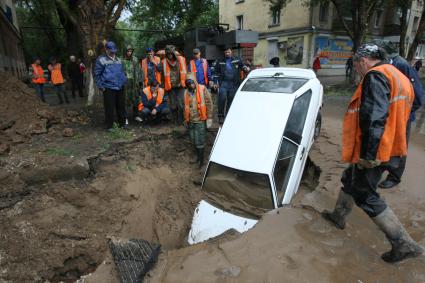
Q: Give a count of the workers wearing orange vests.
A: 8